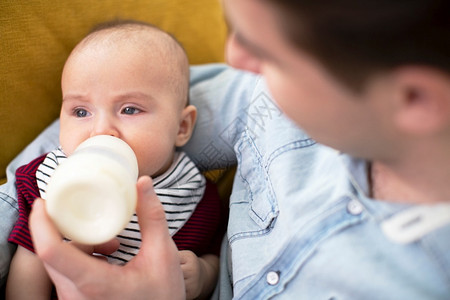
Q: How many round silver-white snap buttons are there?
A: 2